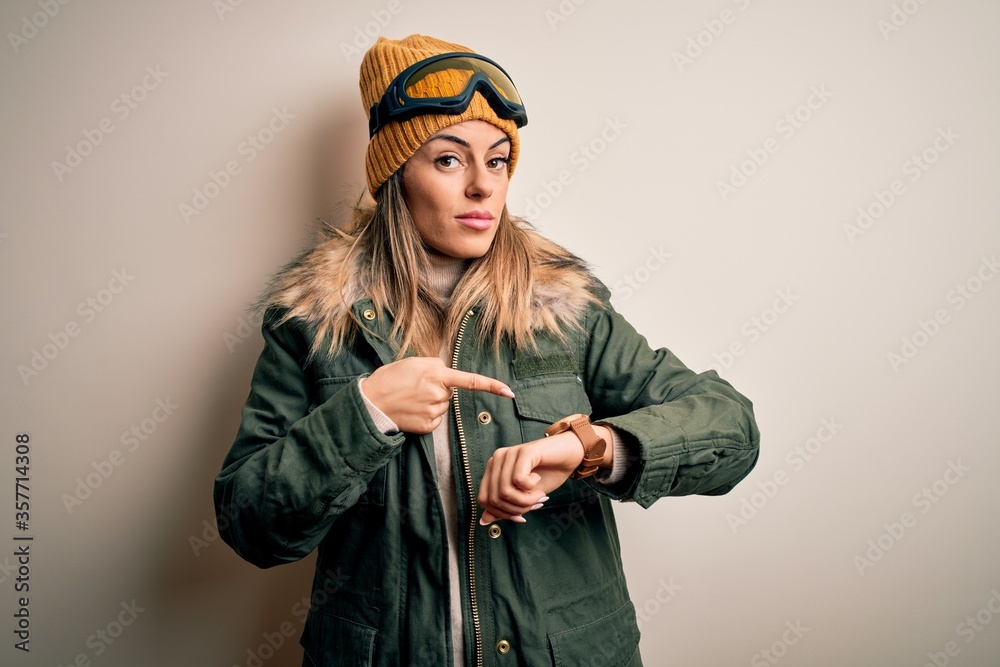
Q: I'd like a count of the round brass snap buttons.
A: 4